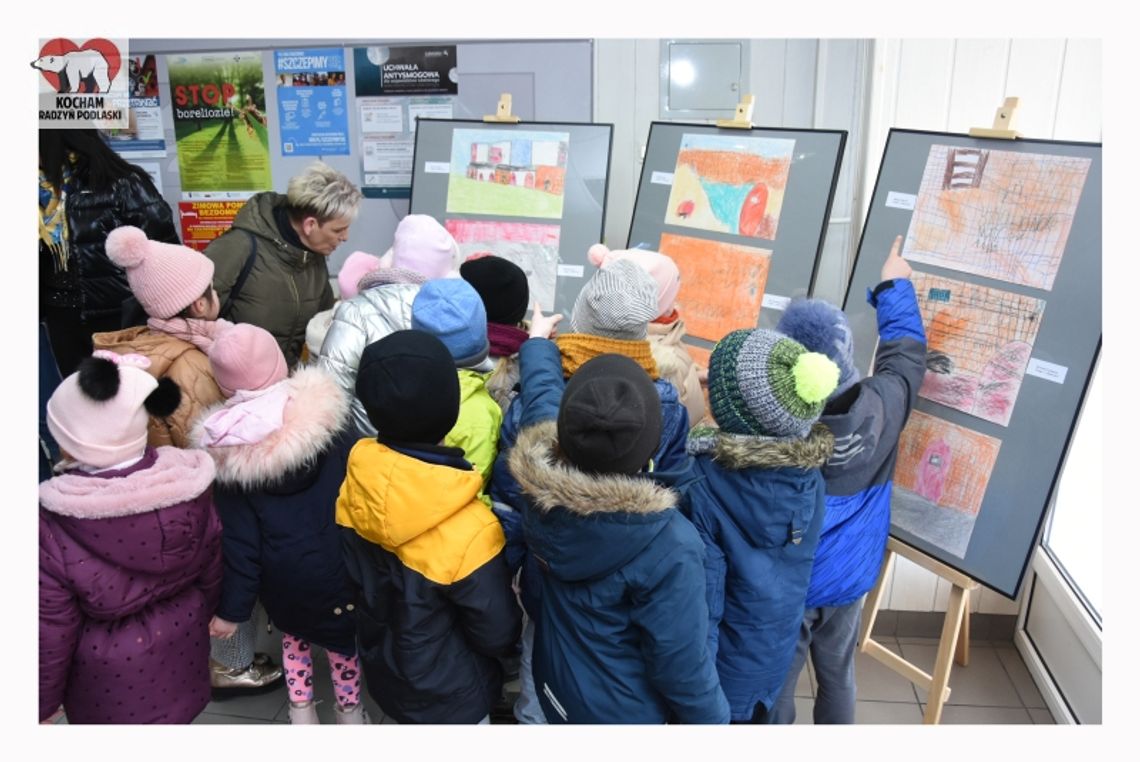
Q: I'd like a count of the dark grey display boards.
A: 3